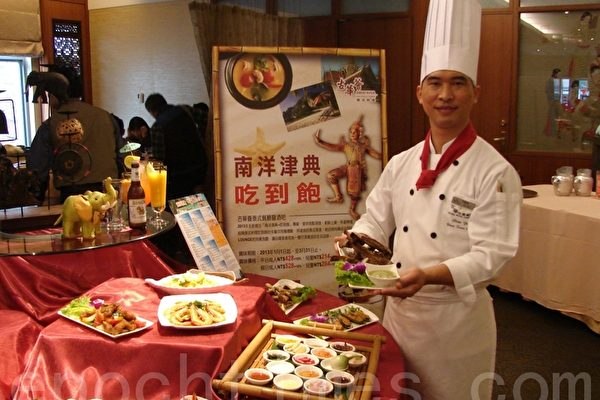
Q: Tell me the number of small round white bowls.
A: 15